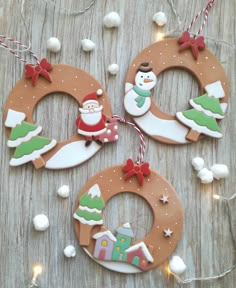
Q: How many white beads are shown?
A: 12